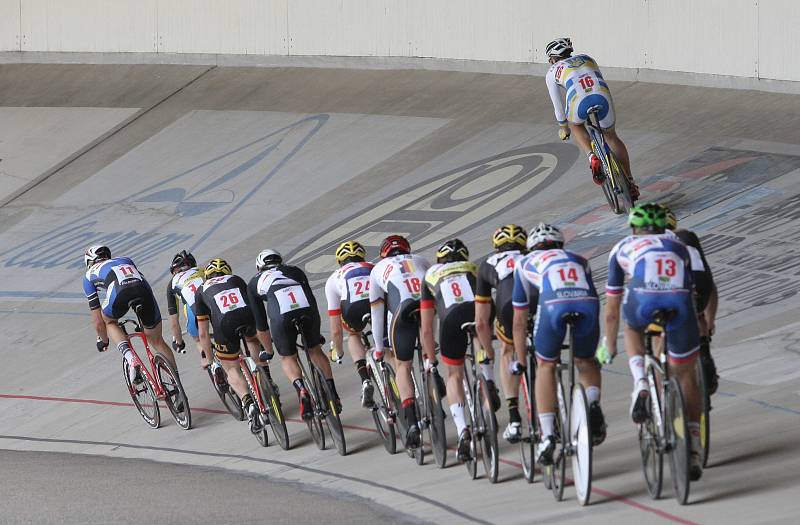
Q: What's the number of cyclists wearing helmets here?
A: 12